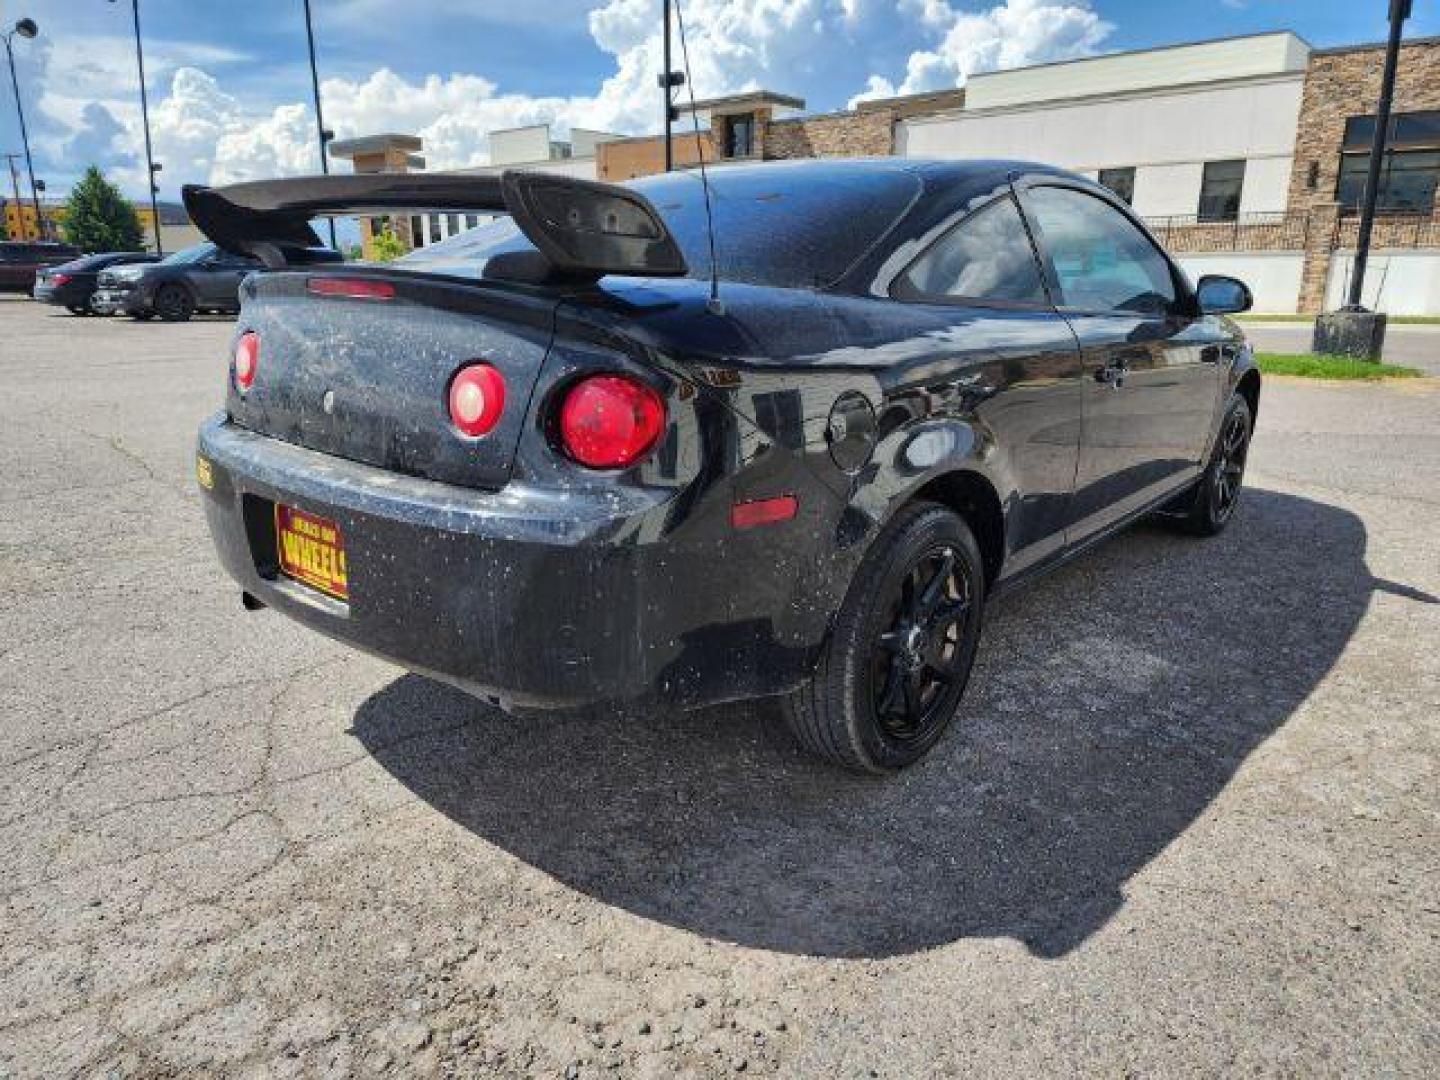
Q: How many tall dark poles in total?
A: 5